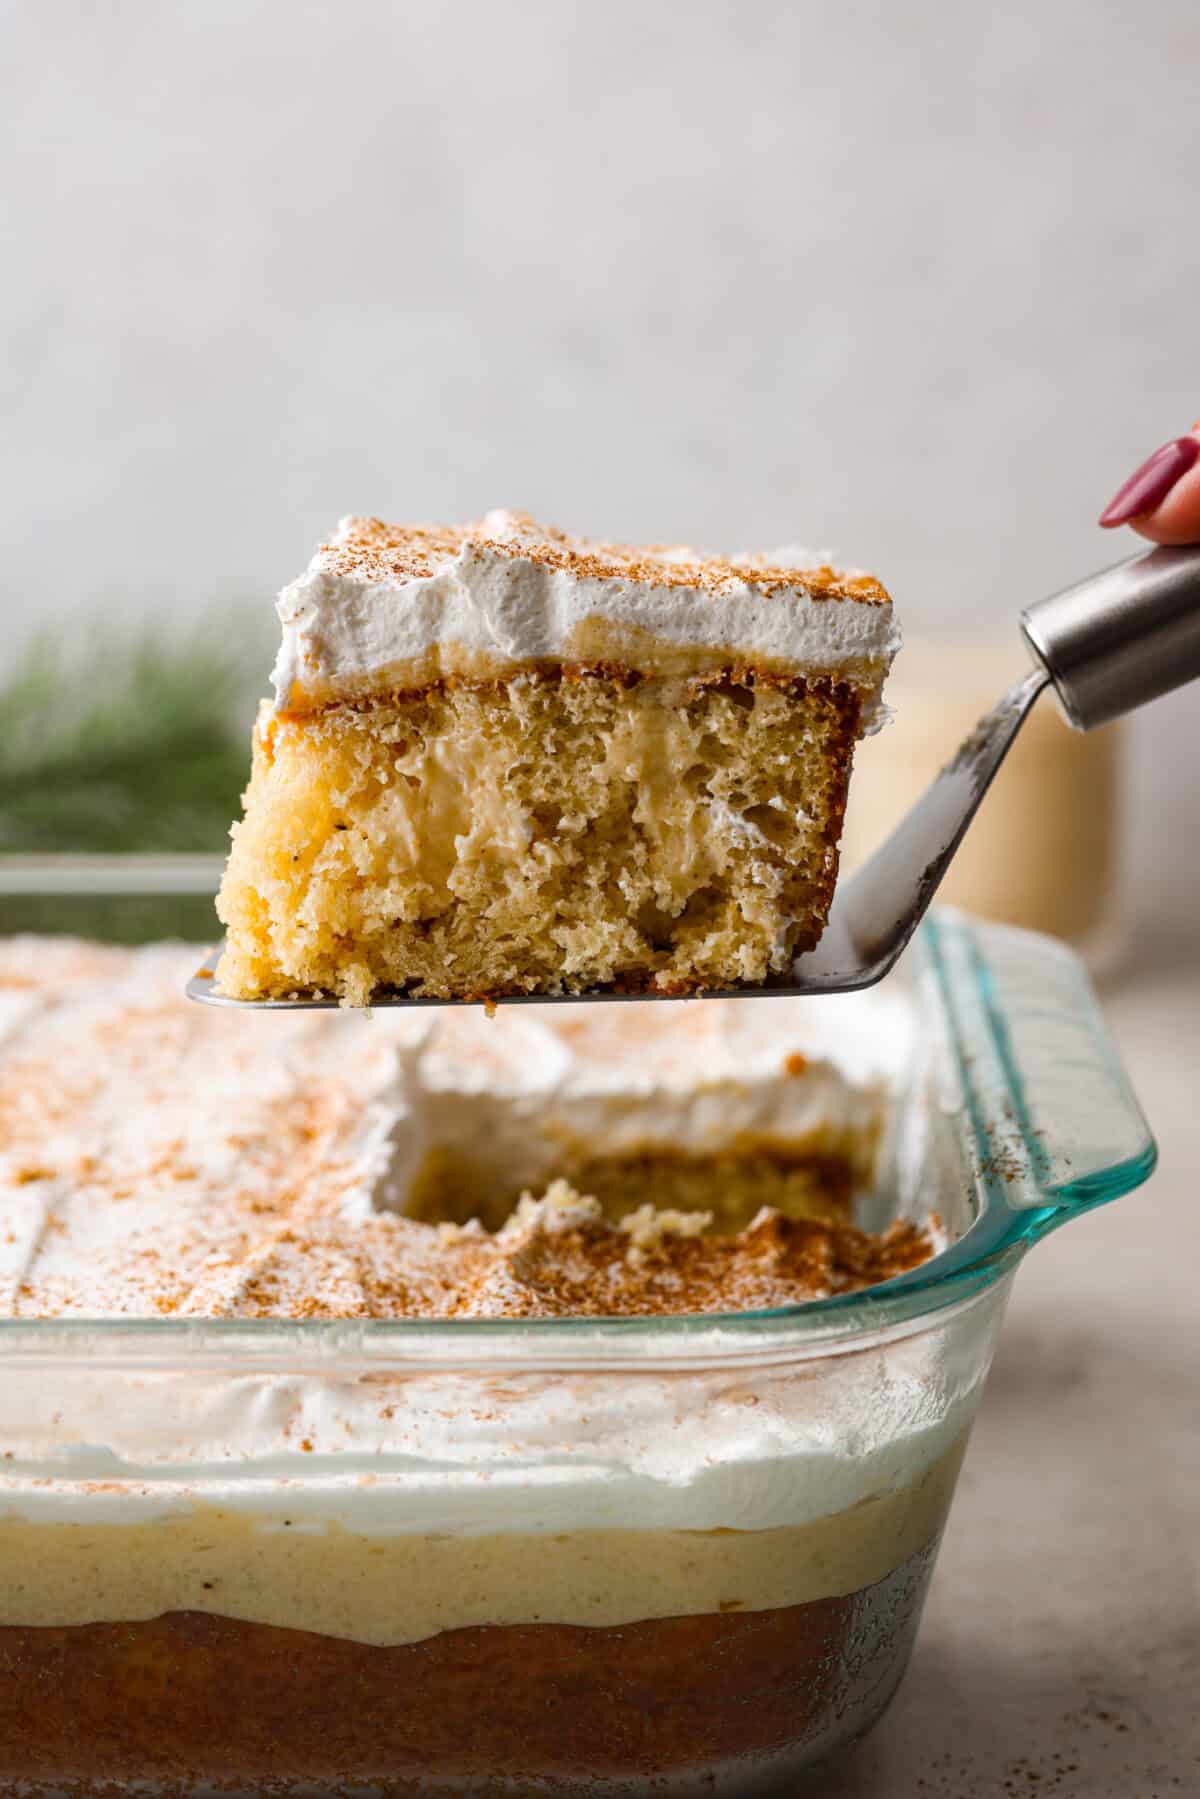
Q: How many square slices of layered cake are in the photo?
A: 1